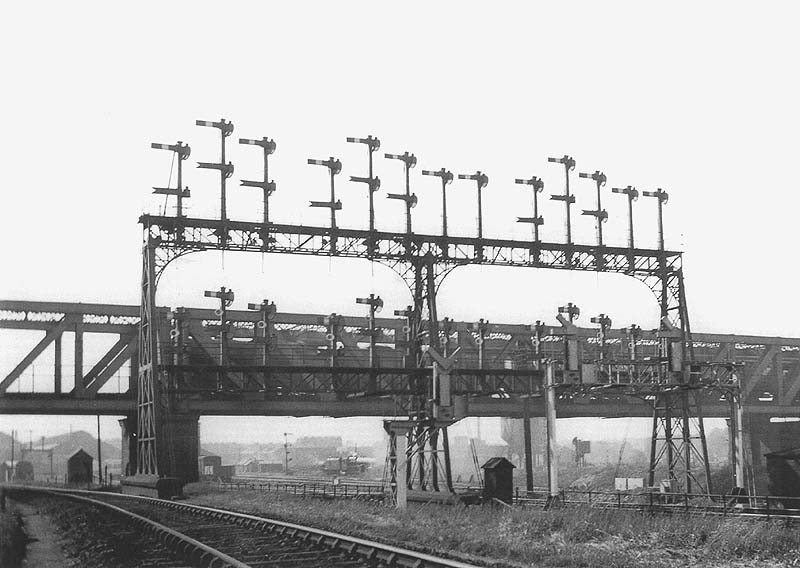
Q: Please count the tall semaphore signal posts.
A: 13